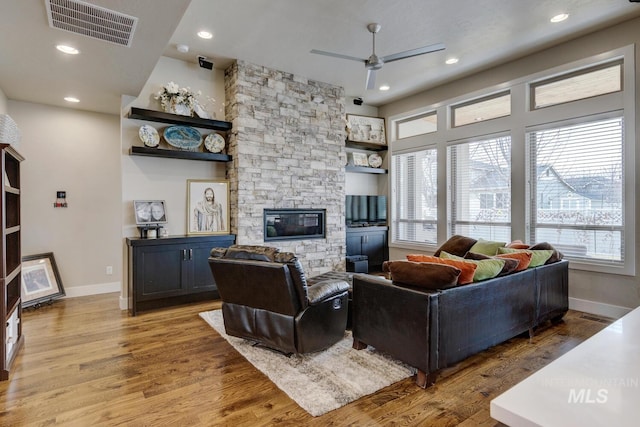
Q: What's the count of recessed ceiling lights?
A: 6